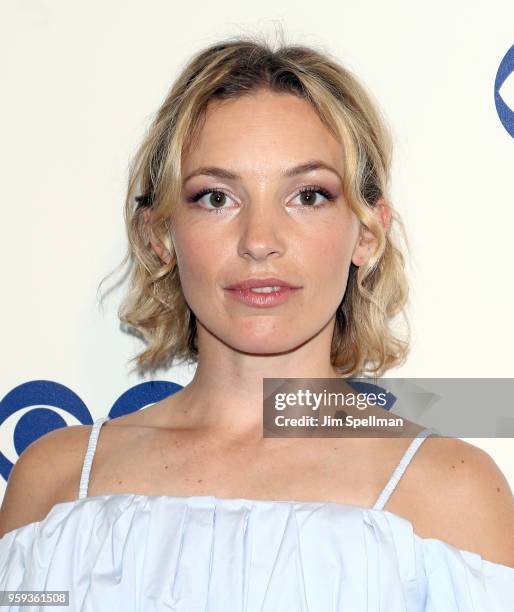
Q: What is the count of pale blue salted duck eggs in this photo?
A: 0